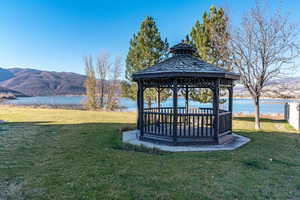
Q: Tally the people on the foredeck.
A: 0